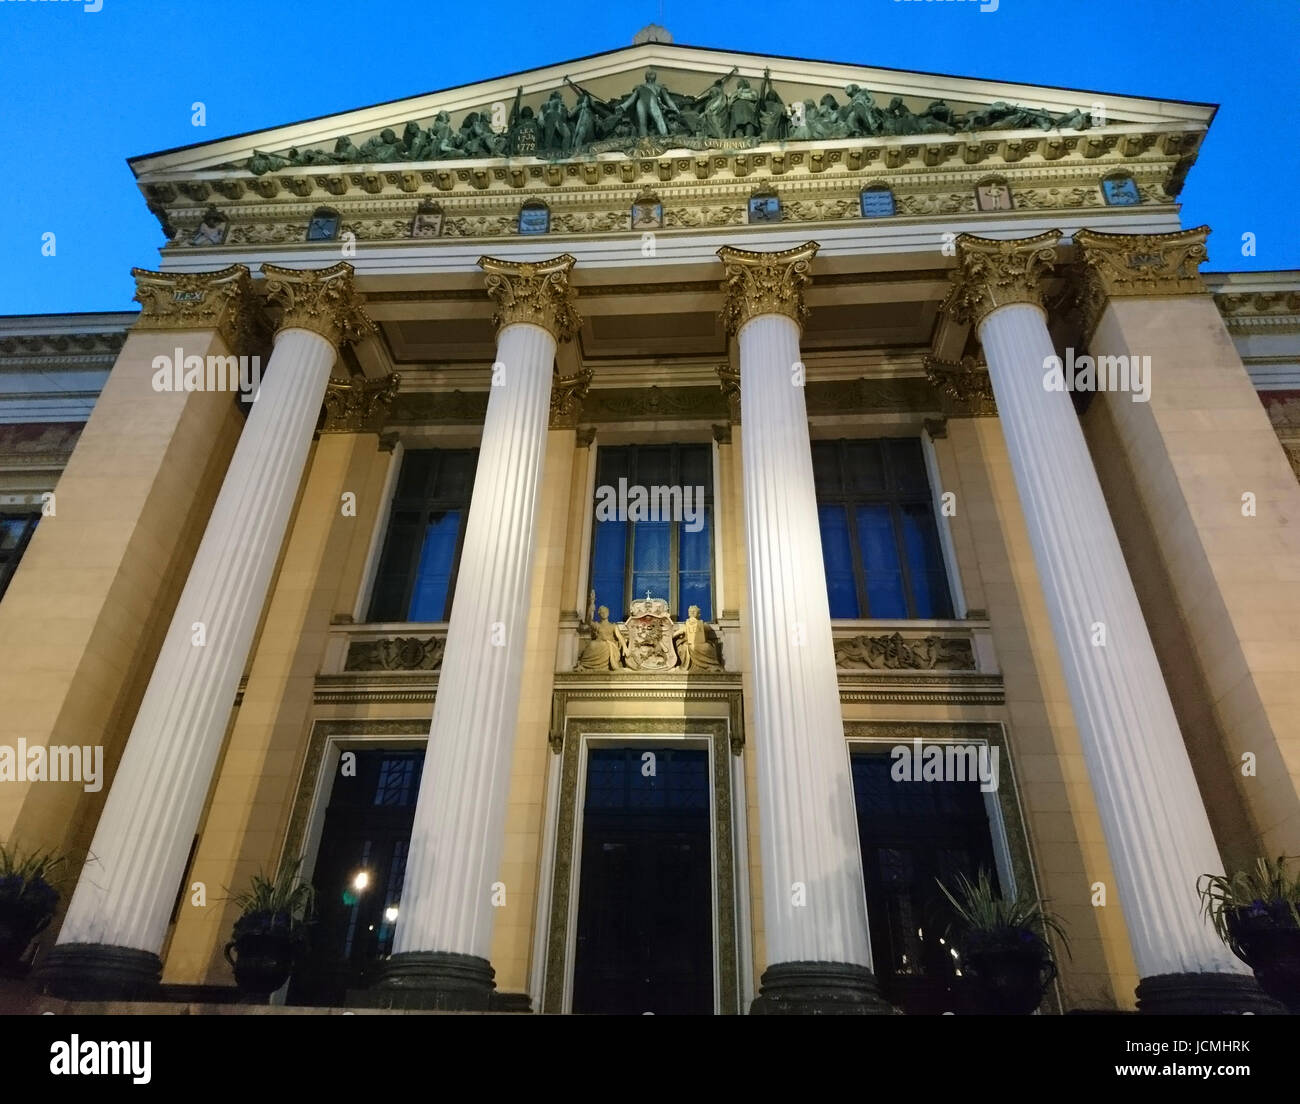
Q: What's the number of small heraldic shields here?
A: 9